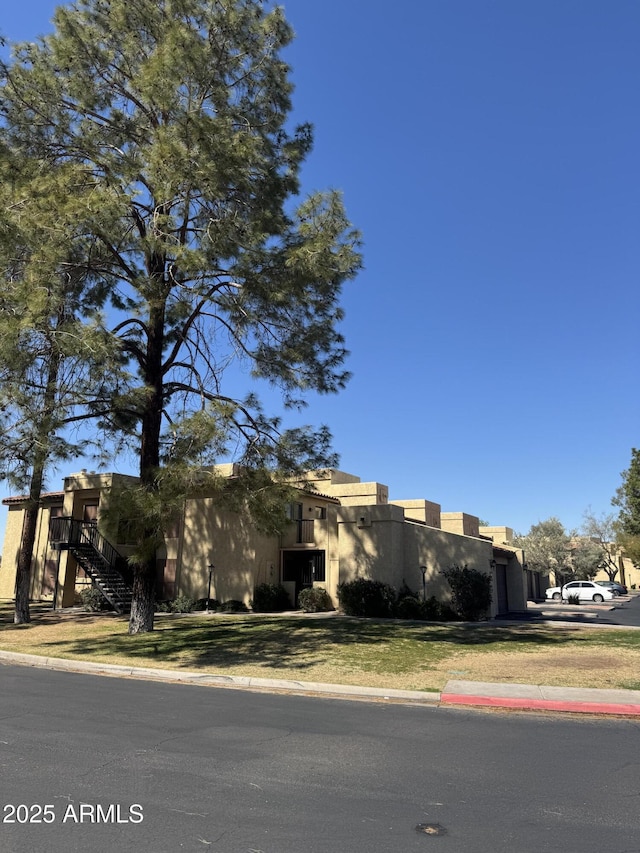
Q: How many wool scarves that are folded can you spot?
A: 0